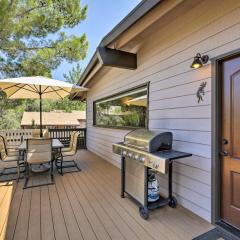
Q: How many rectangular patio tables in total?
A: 1